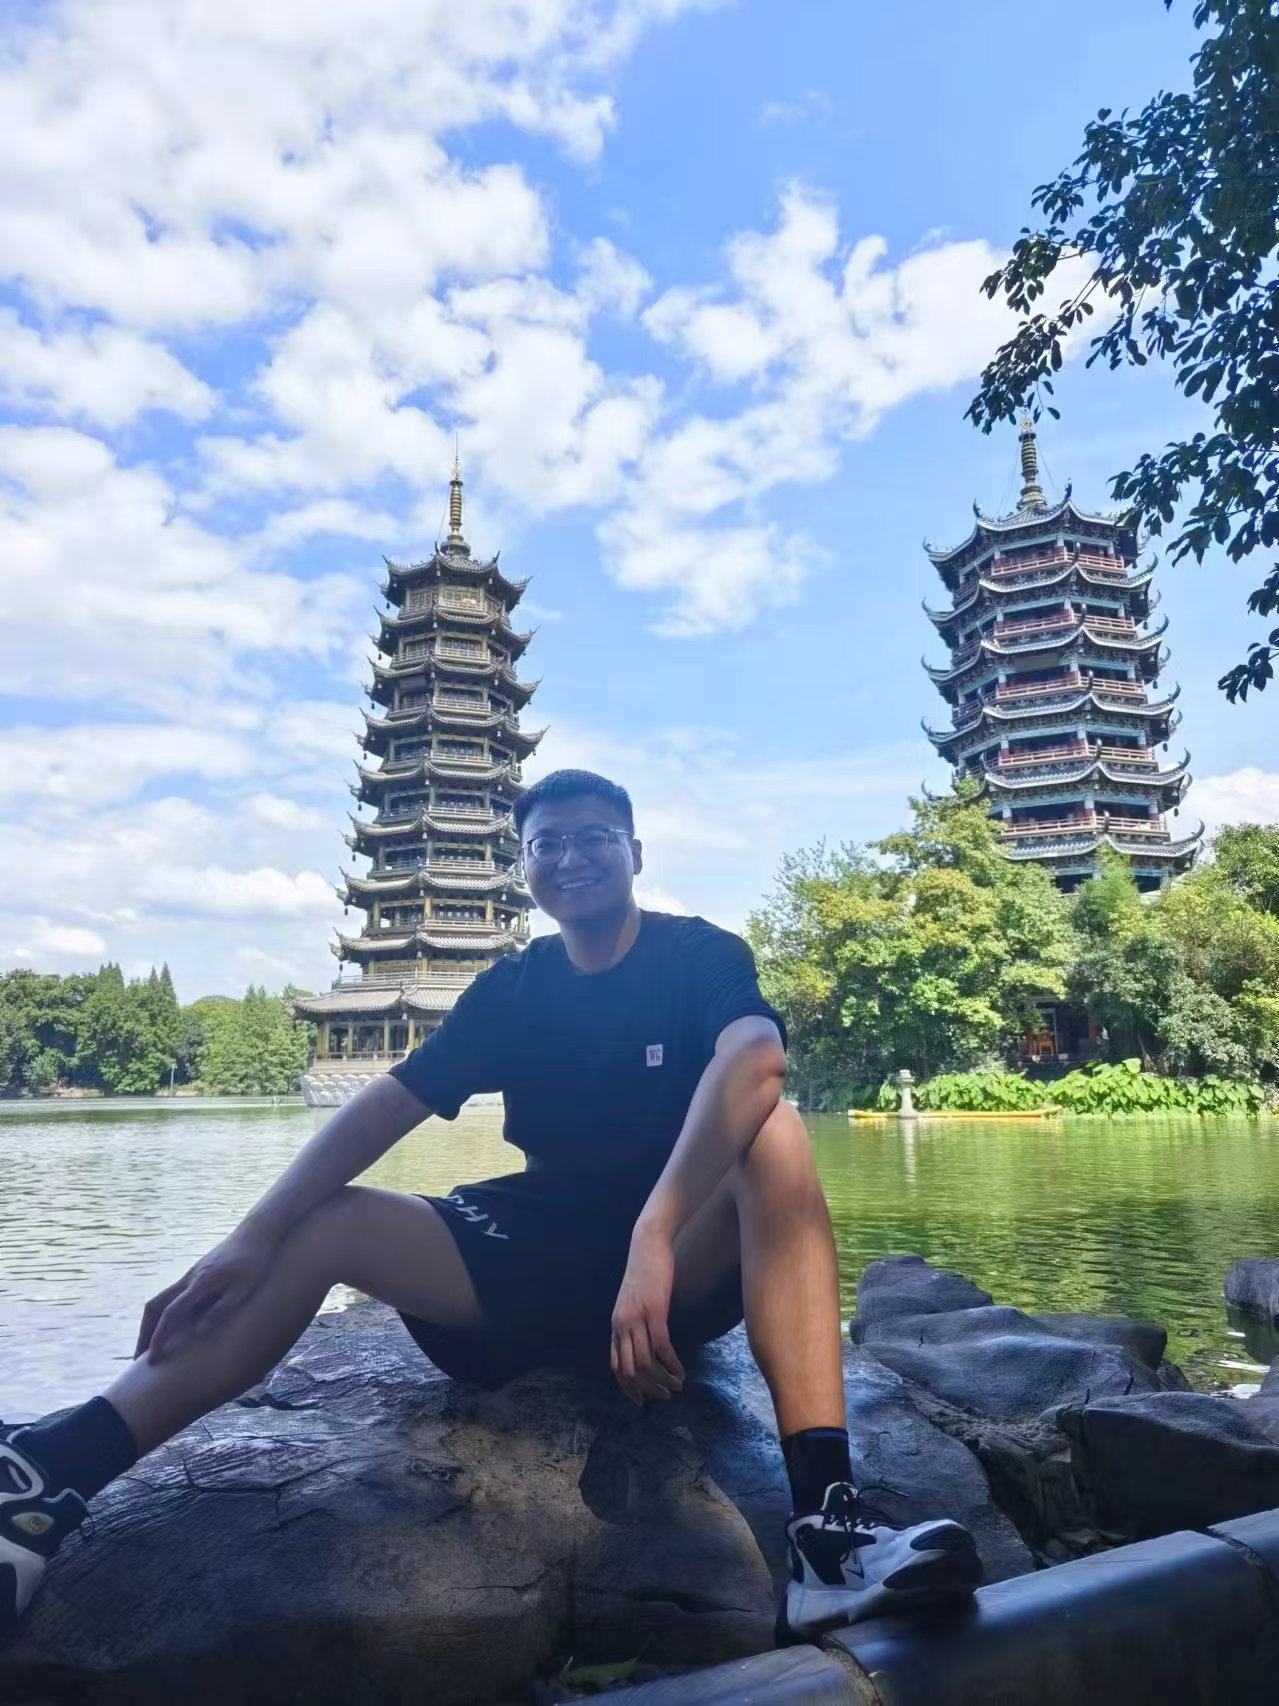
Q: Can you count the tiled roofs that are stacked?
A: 15